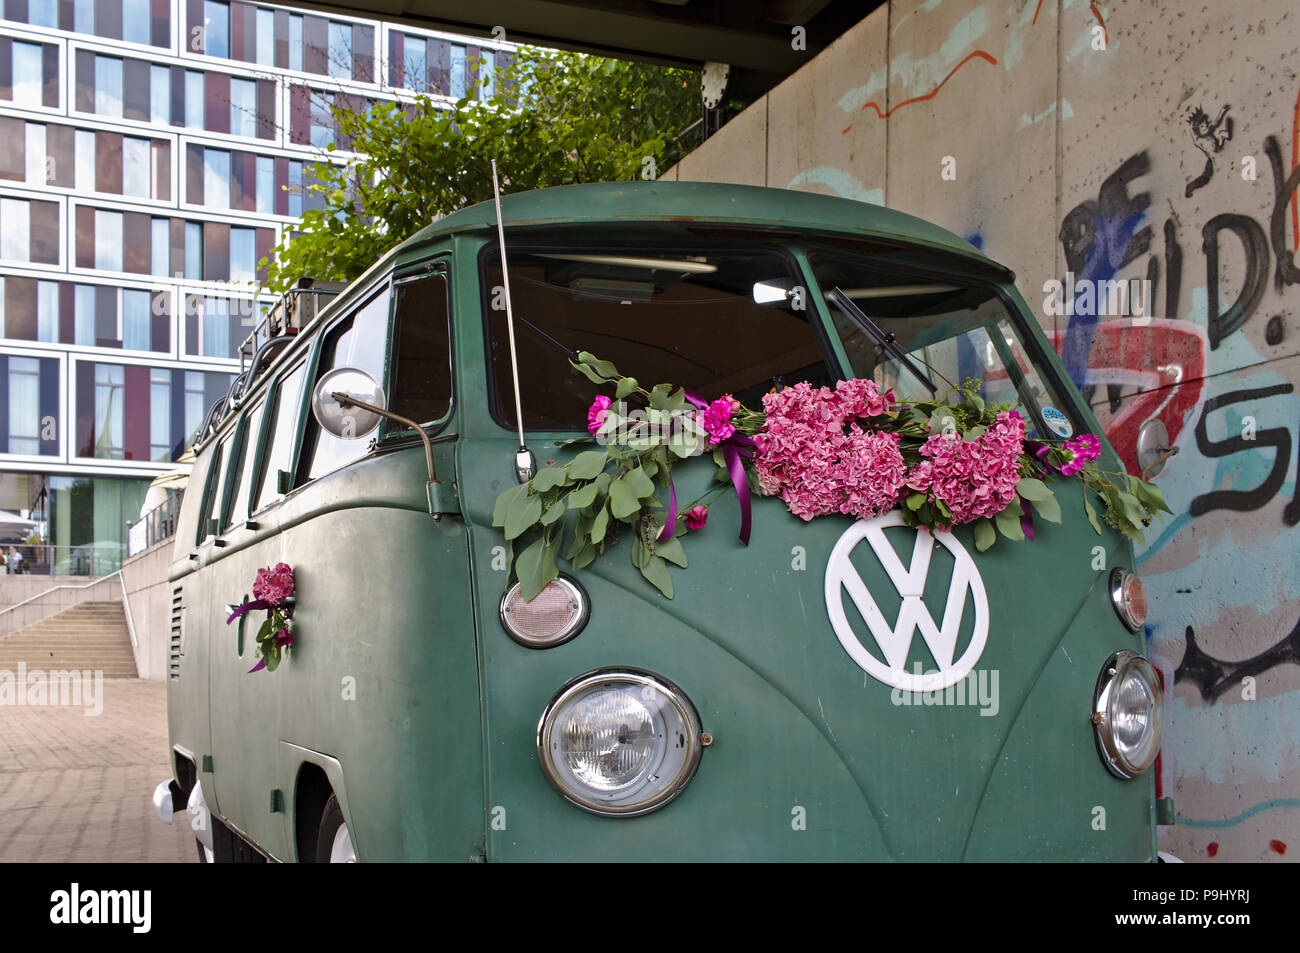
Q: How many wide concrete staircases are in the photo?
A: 1